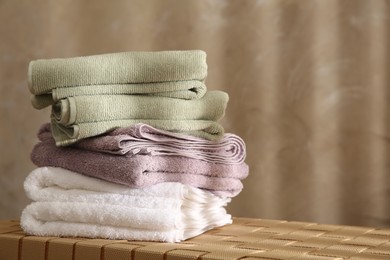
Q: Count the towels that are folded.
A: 6